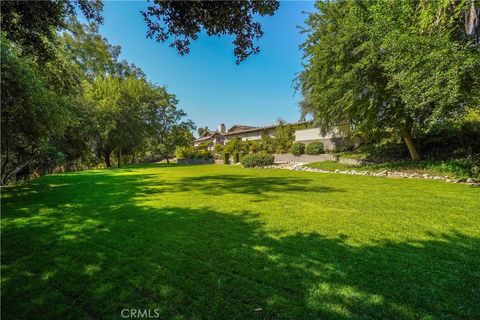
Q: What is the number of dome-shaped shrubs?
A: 3